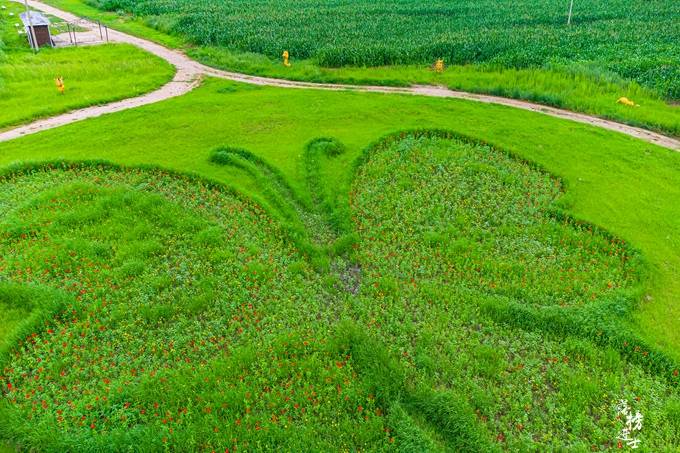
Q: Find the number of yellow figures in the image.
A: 4